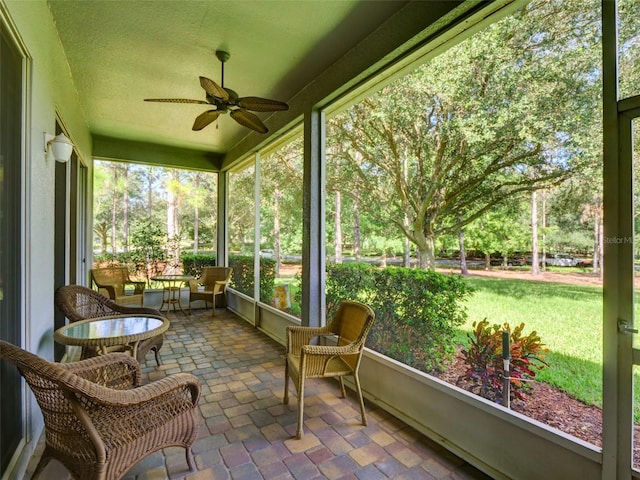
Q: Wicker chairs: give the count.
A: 5